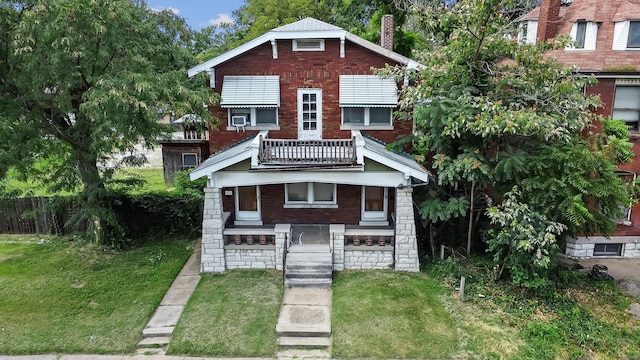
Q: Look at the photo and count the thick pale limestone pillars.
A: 2